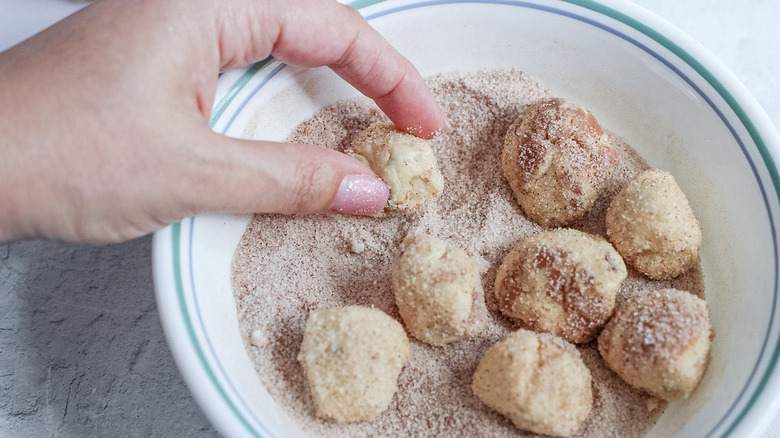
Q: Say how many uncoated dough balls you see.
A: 1